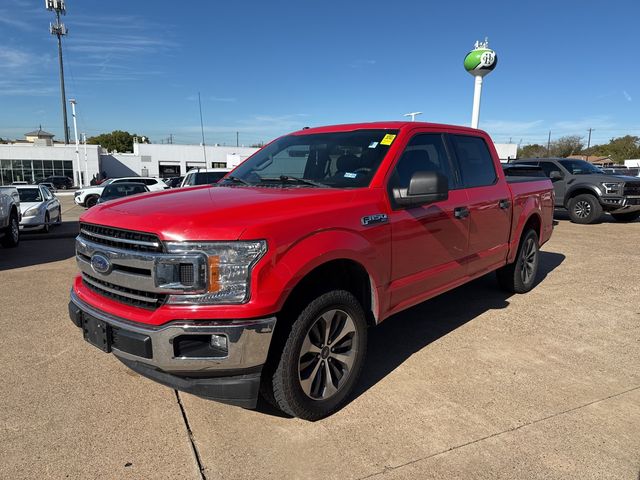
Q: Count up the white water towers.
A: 1